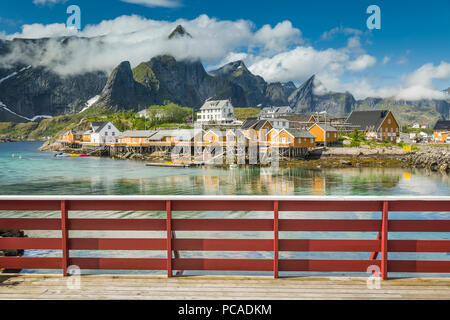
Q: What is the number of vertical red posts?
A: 4